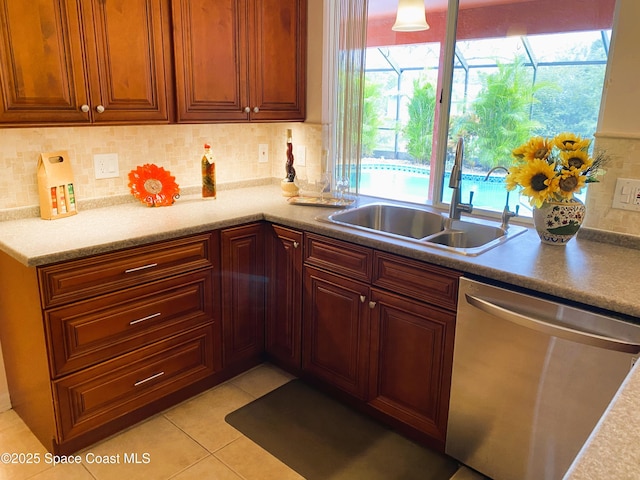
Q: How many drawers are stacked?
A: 3